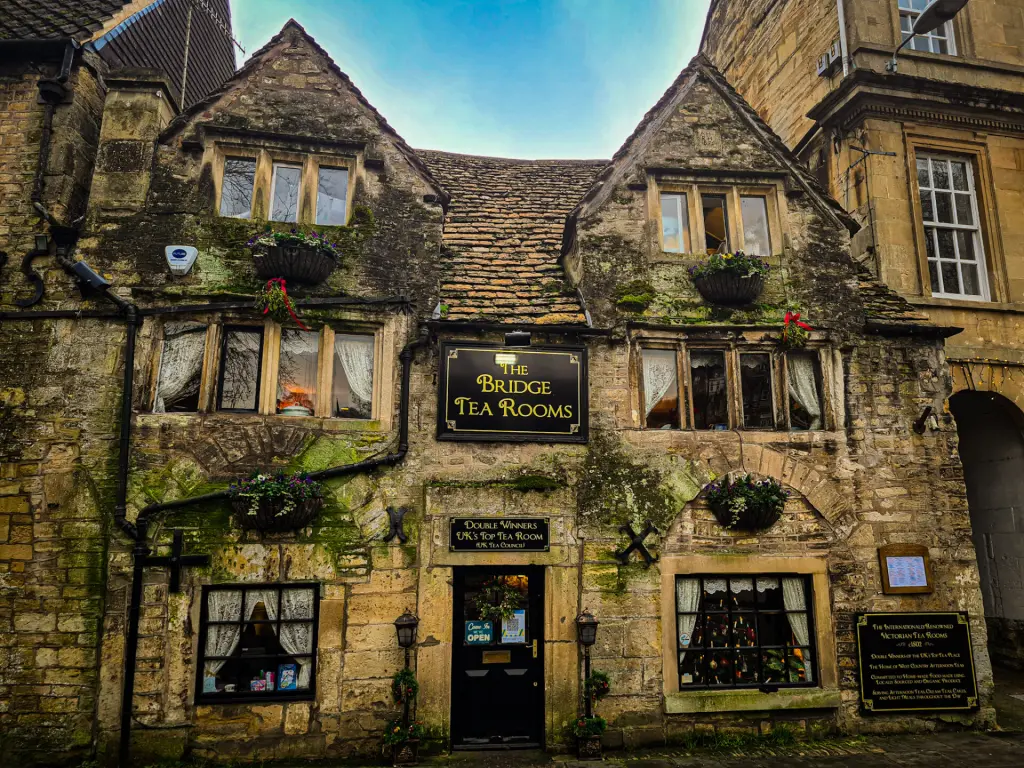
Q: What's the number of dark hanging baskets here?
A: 4